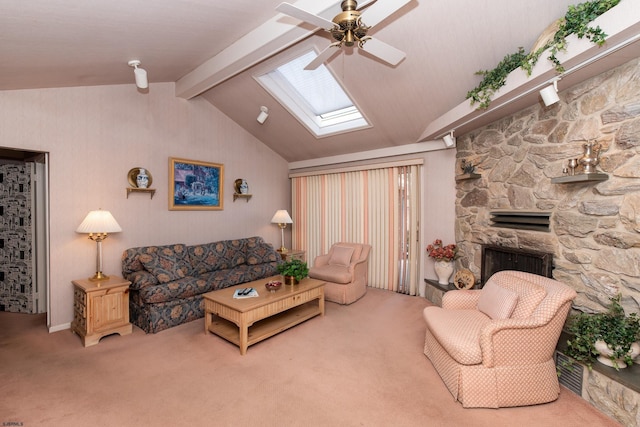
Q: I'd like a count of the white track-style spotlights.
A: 4